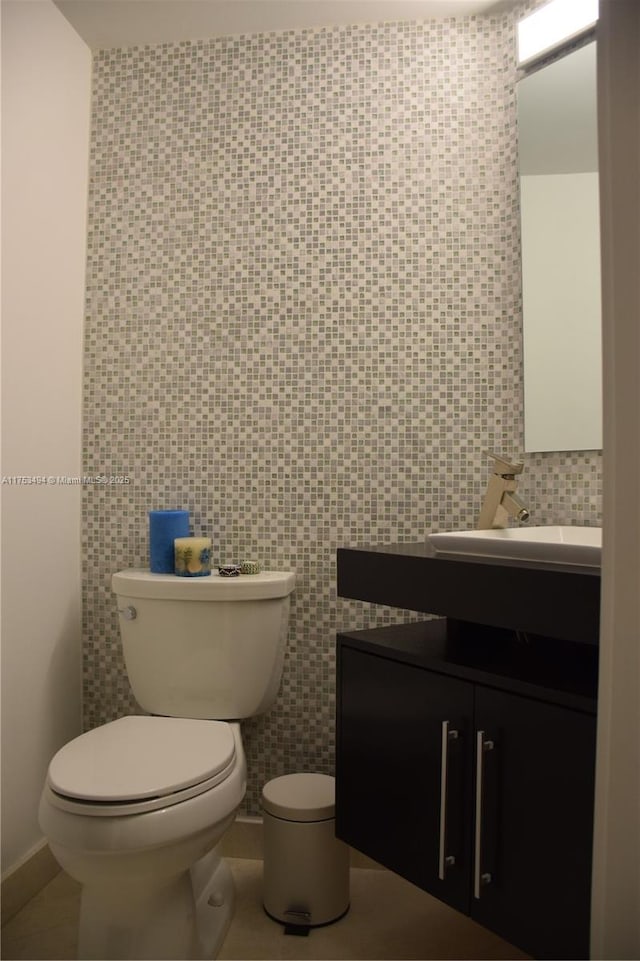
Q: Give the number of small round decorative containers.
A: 2